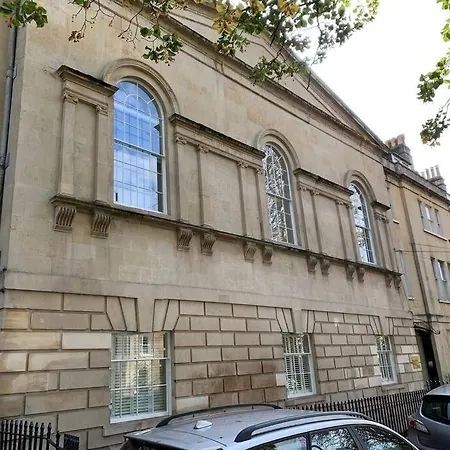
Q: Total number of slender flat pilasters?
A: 12